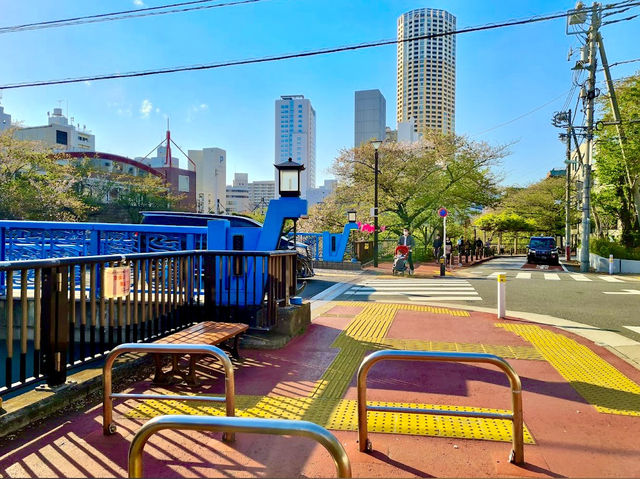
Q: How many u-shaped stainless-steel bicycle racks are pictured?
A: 3